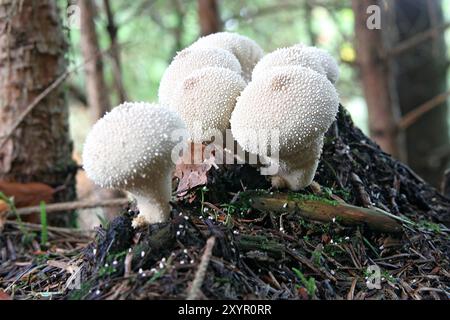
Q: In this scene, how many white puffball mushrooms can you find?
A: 6